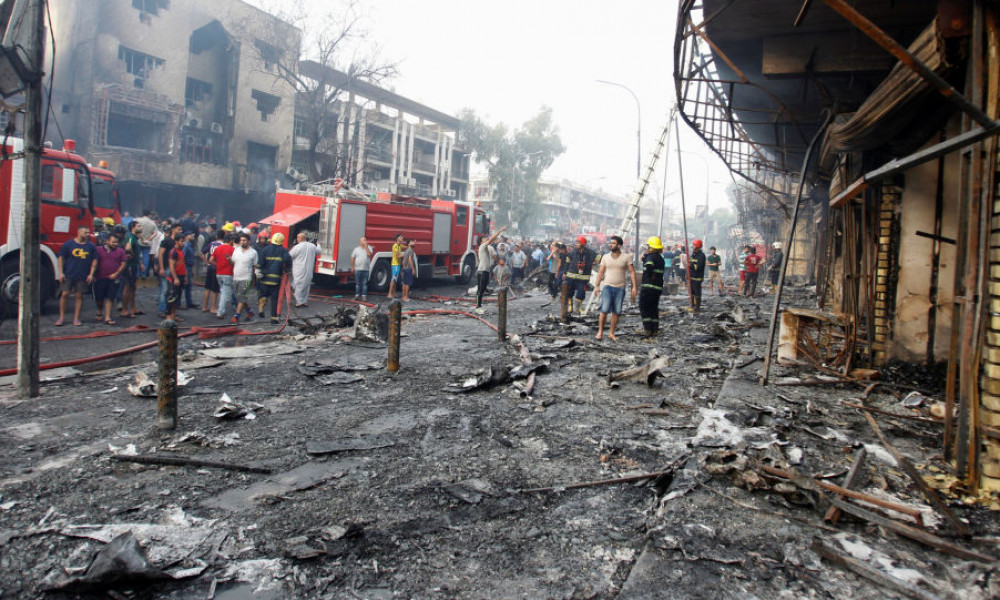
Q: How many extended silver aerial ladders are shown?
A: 1